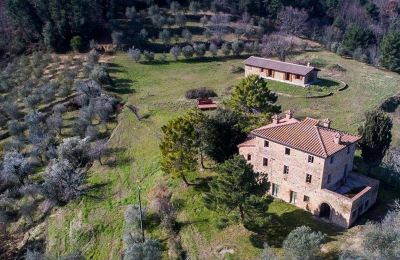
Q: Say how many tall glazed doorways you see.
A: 2